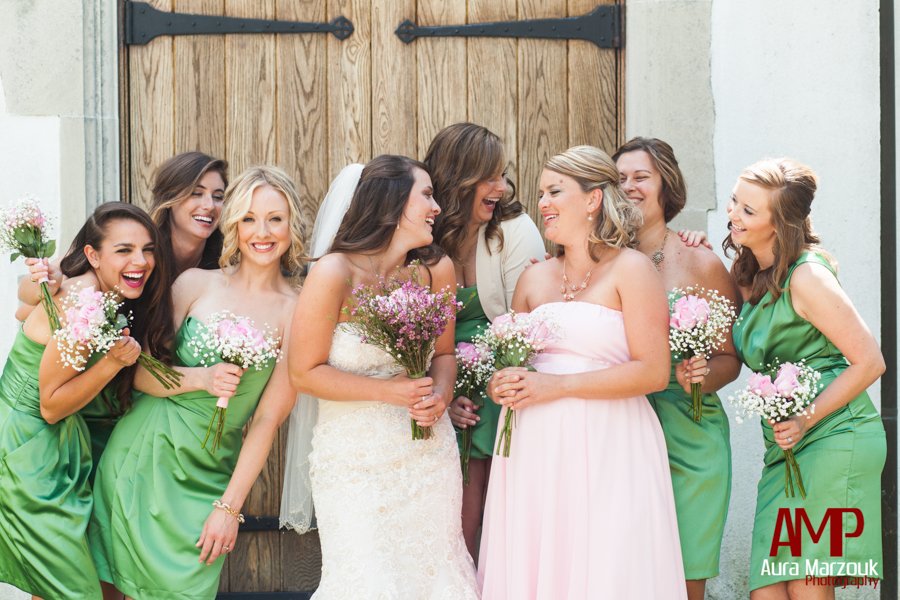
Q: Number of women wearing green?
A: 6